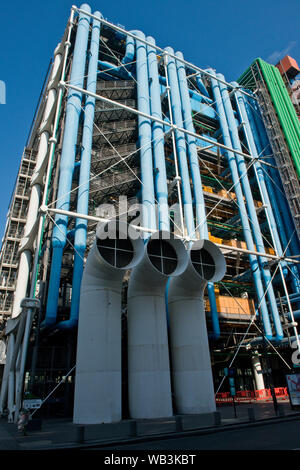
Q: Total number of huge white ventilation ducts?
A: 3